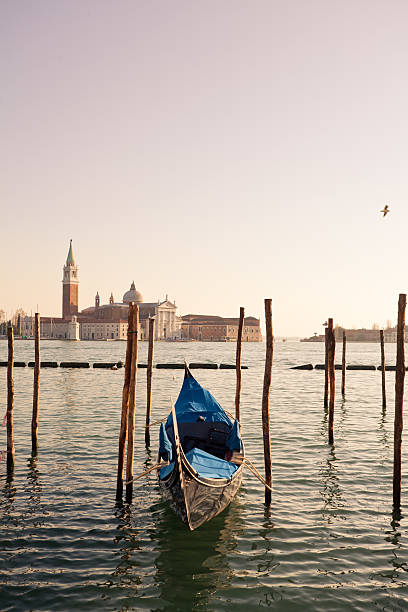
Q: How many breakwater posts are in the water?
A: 12